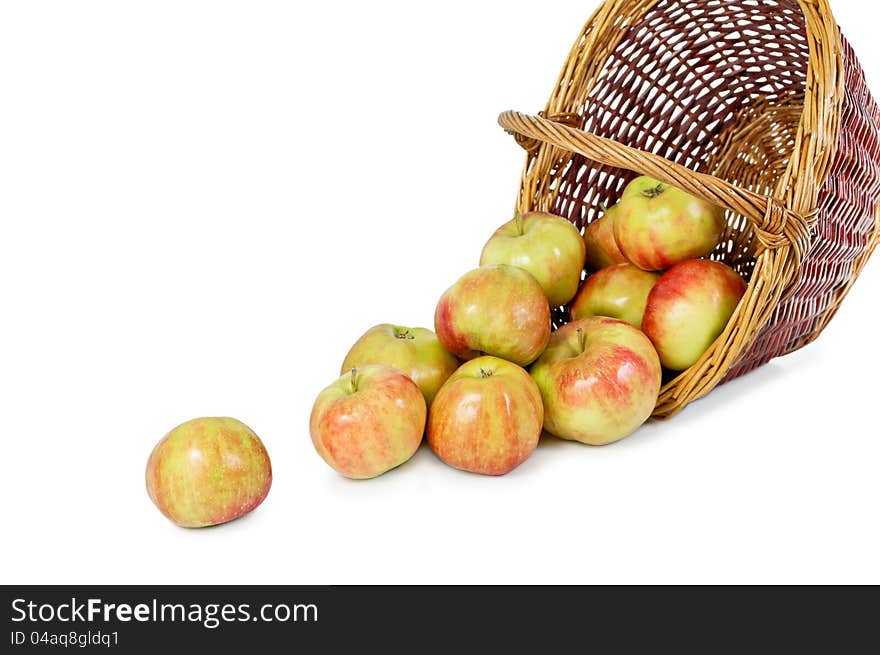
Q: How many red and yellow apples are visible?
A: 11